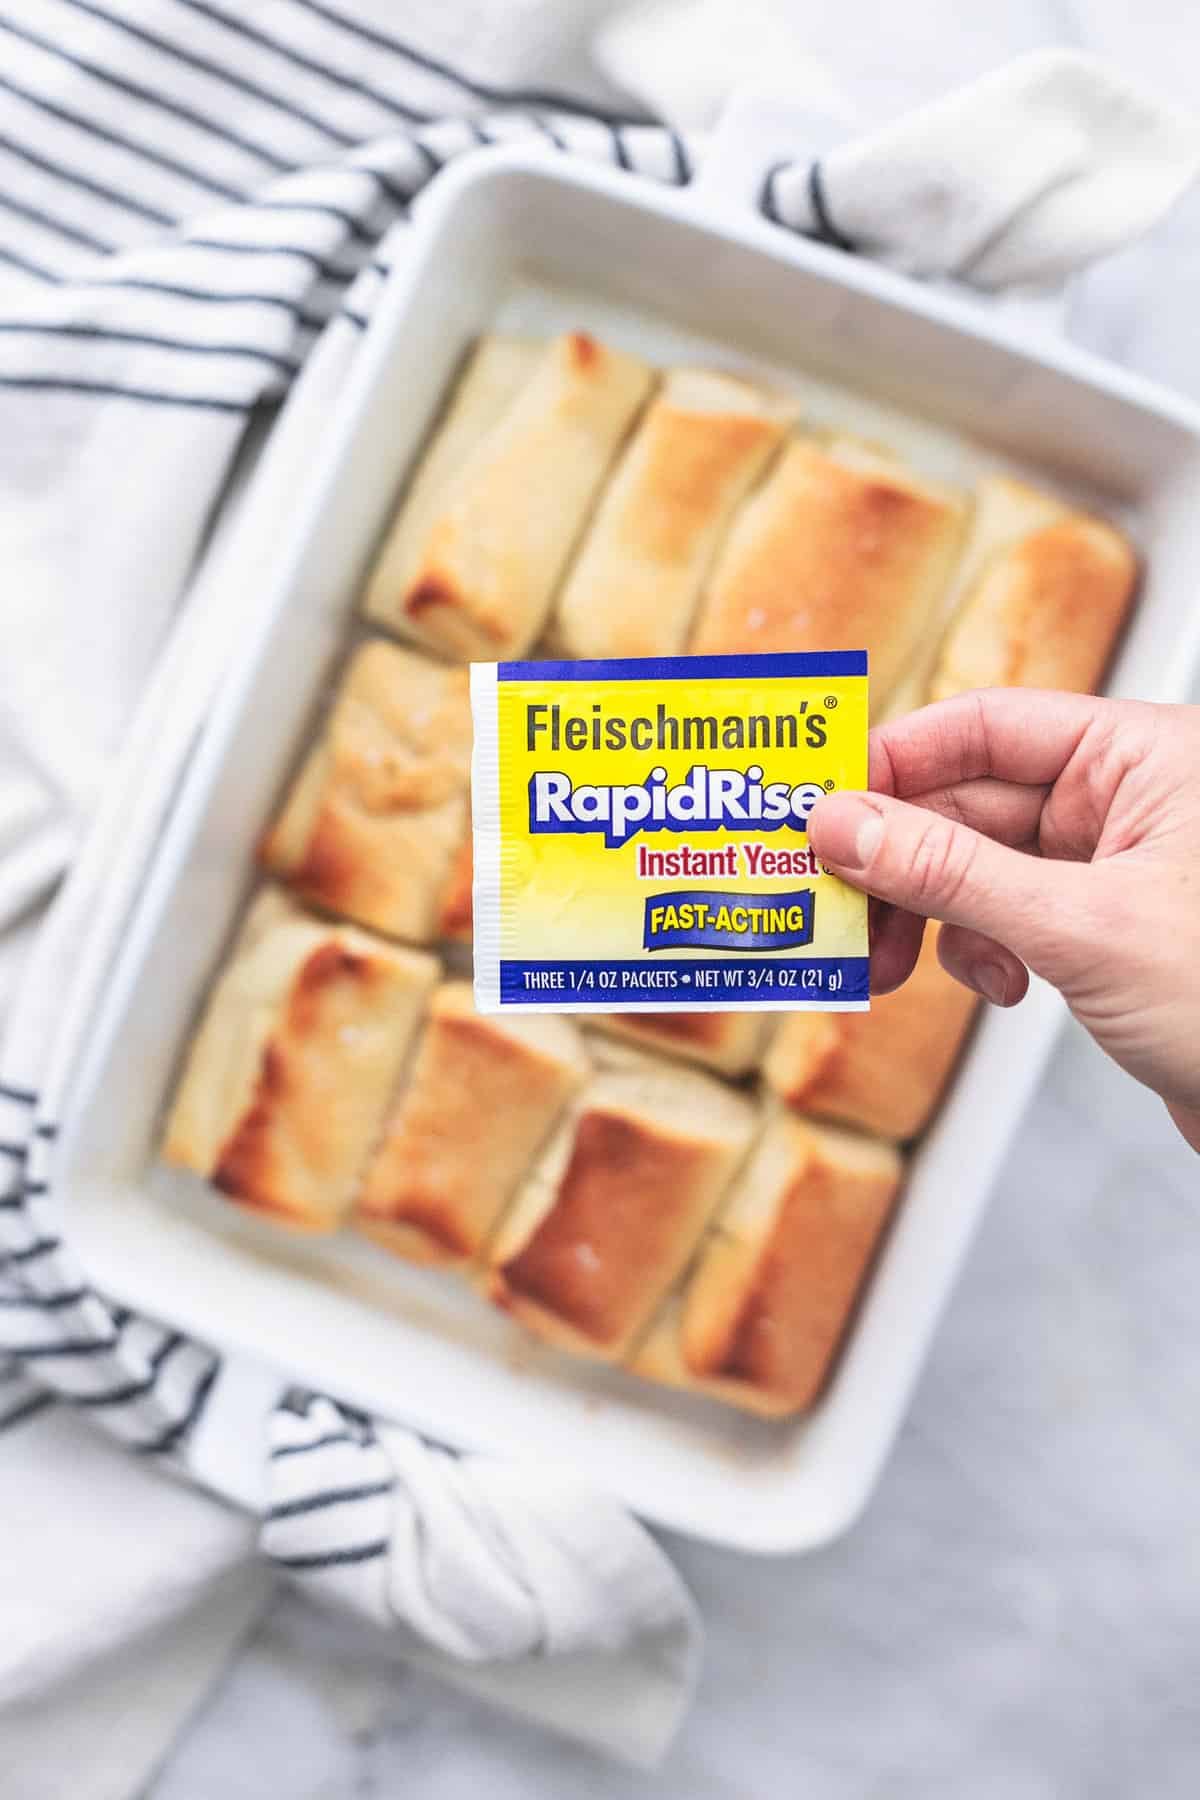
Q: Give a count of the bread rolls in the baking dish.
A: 12